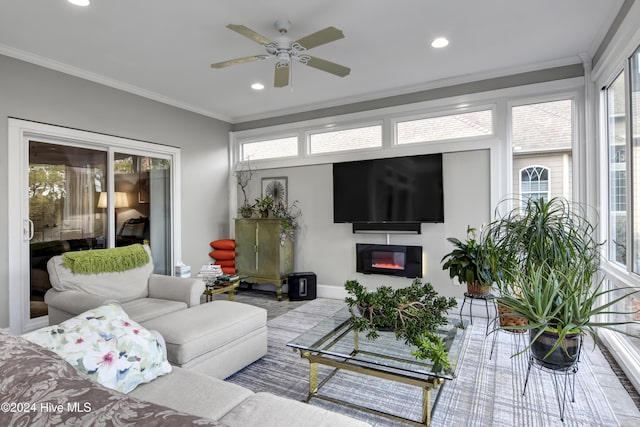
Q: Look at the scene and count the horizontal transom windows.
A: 3